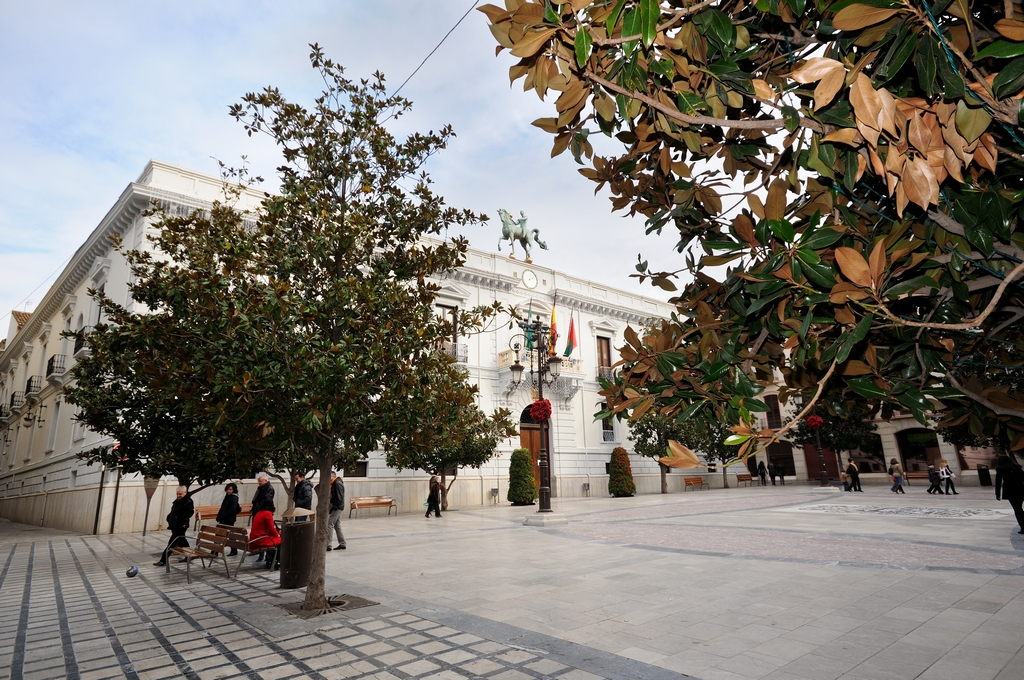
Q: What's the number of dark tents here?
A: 0